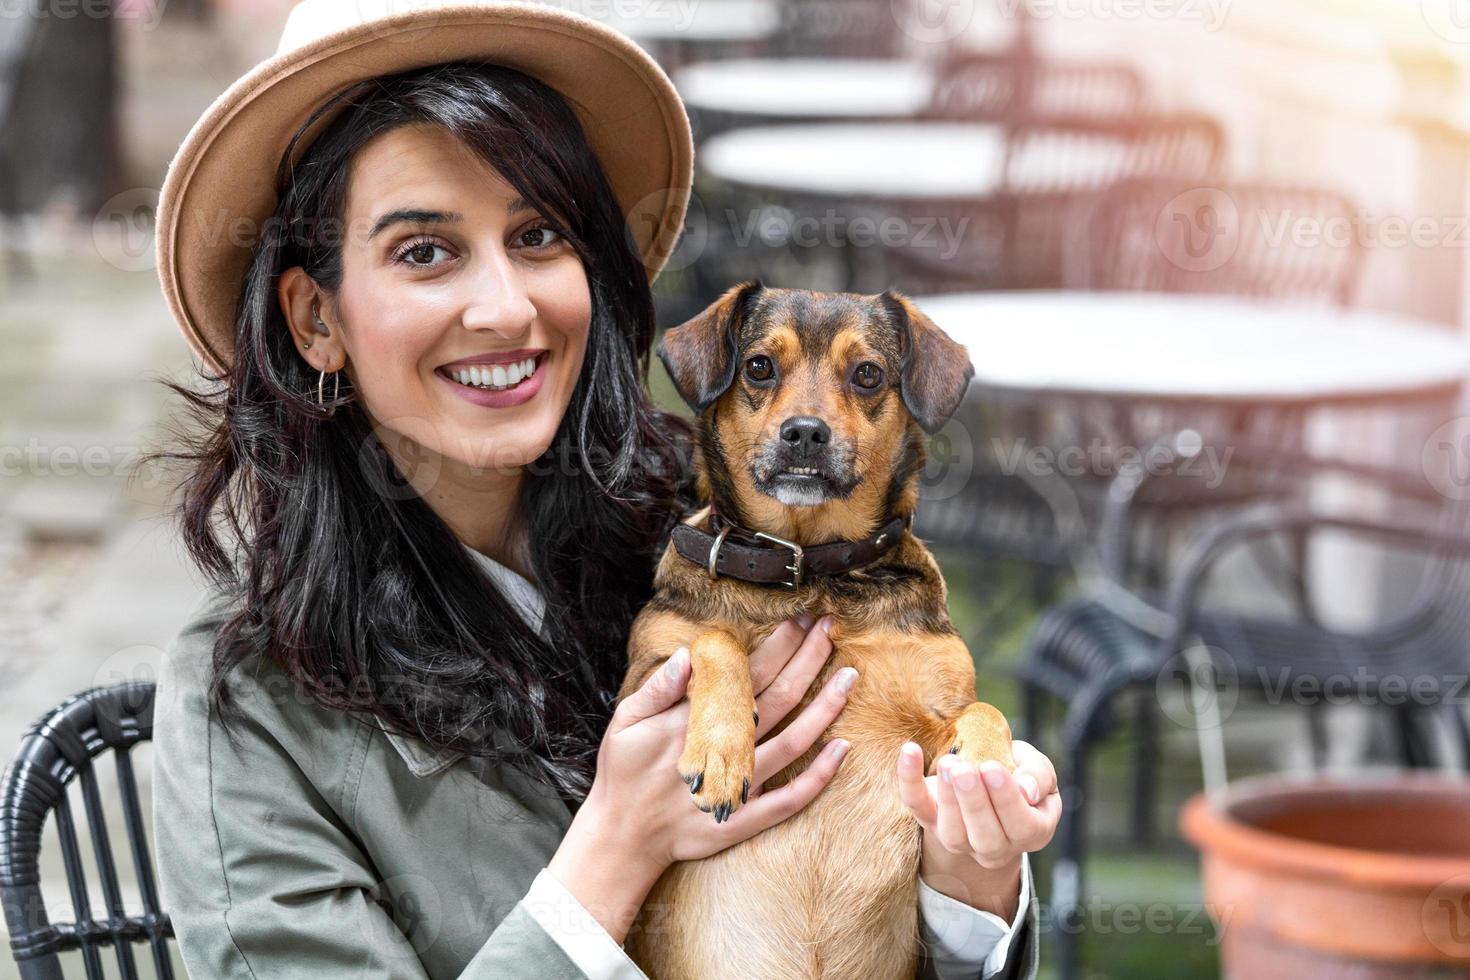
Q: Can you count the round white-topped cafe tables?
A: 4